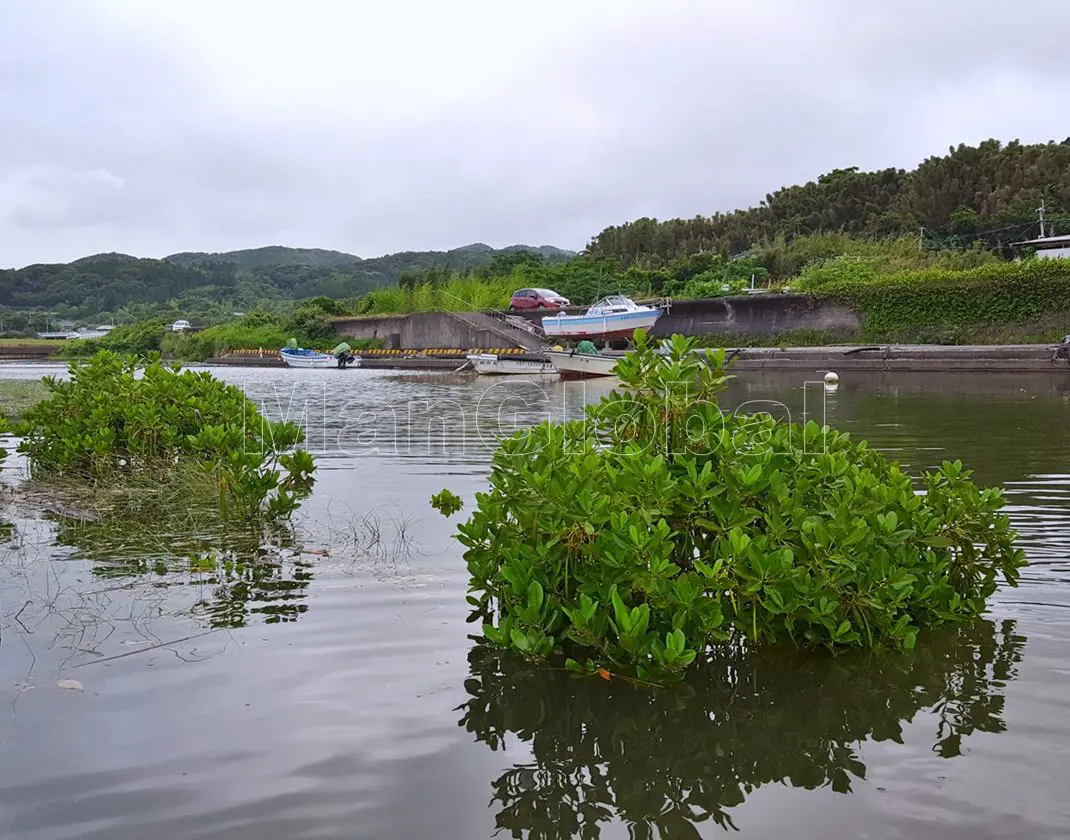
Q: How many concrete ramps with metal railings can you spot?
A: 1